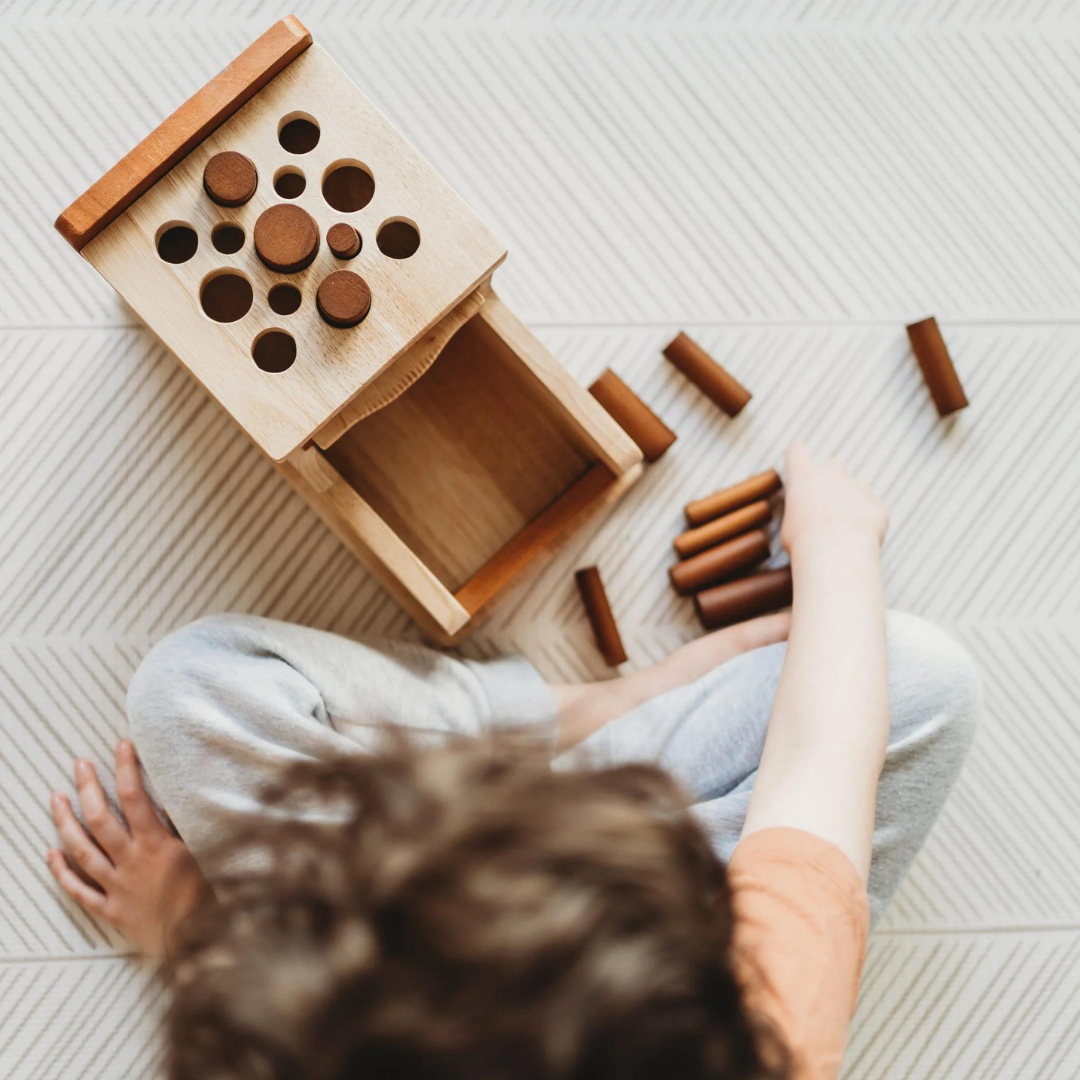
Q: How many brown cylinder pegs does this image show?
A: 12